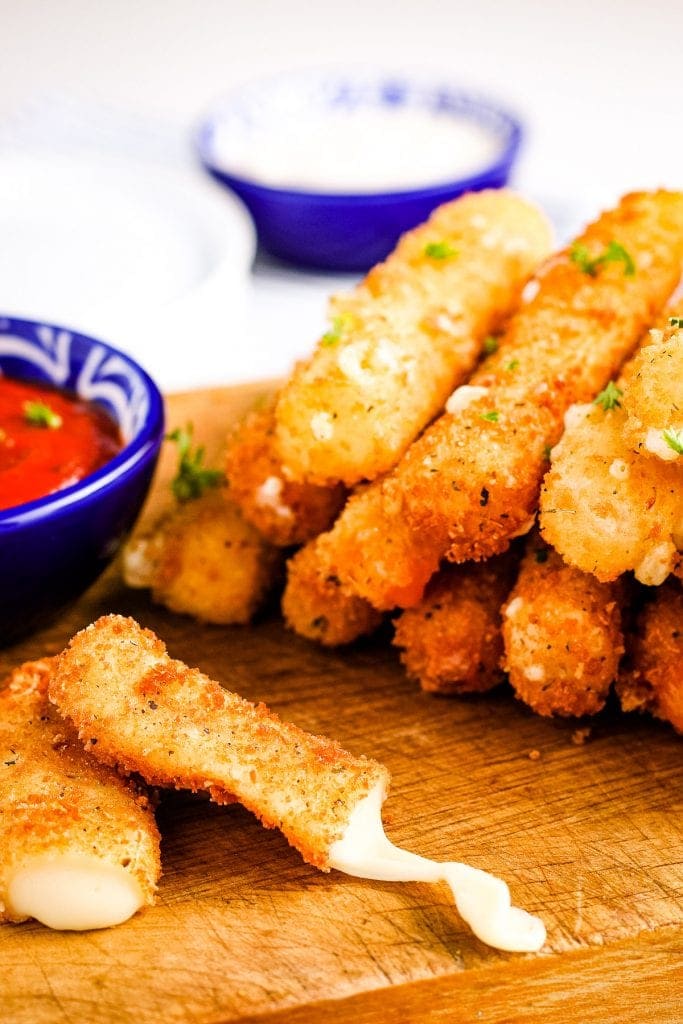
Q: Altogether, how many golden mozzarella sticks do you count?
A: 12